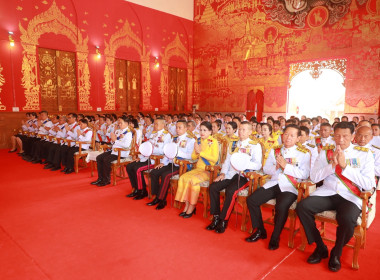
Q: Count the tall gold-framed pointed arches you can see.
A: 3